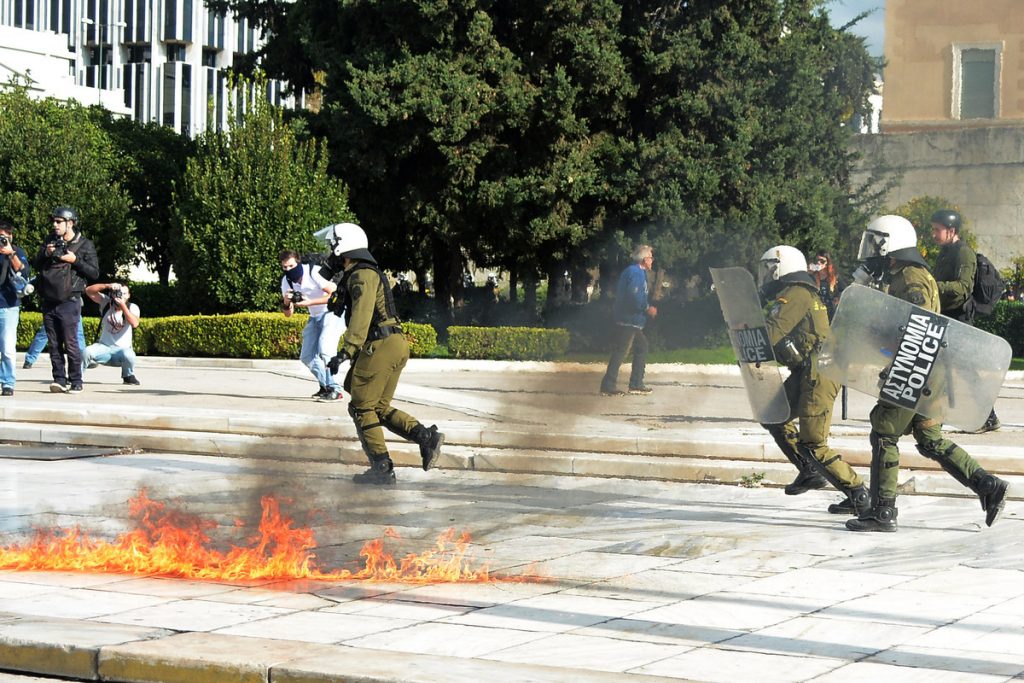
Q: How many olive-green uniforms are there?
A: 3